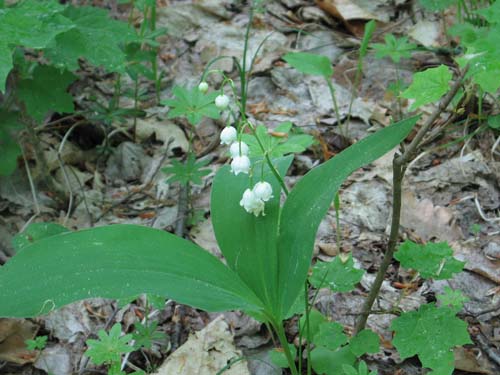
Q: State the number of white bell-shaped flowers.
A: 7